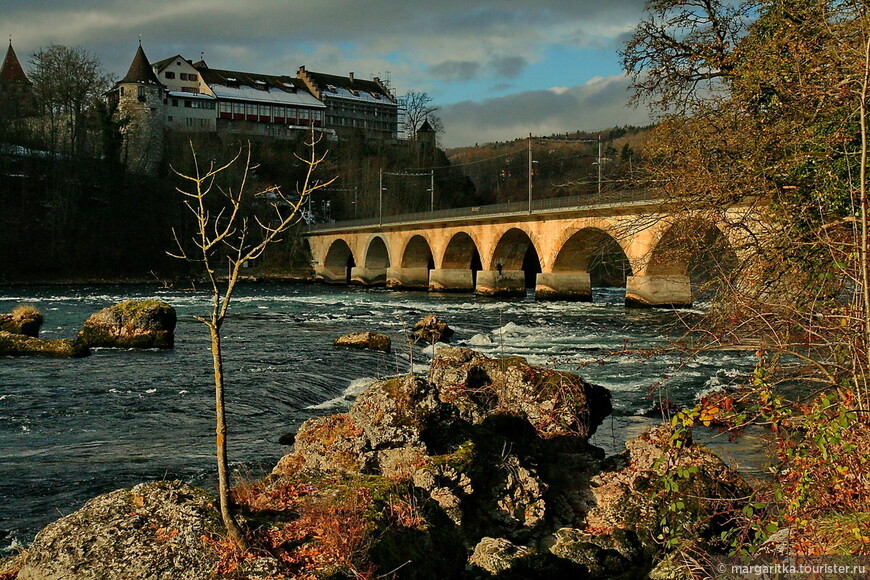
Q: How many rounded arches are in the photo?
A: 7